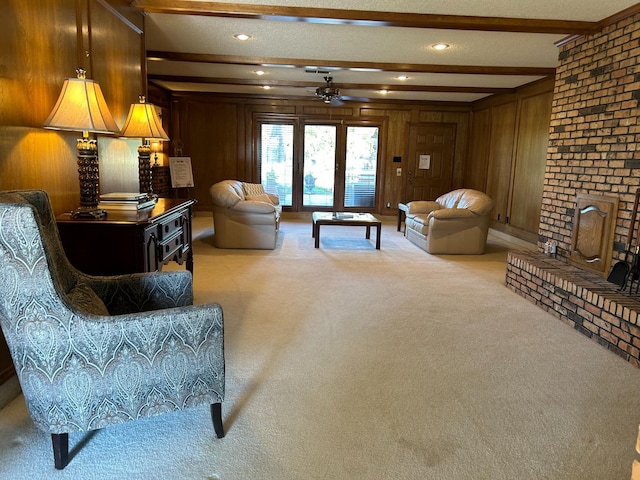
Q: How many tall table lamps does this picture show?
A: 2